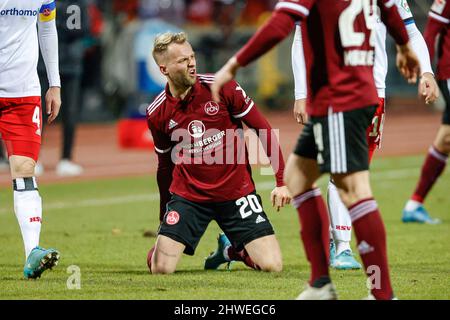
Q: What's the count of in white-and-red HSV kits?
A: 2